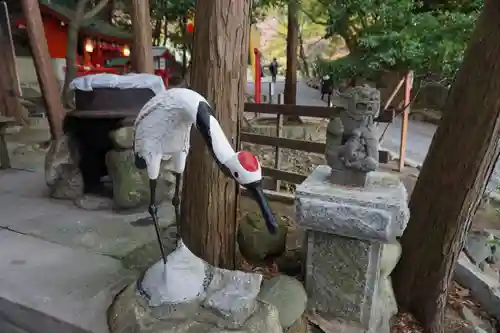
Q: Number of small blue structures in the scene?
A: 0